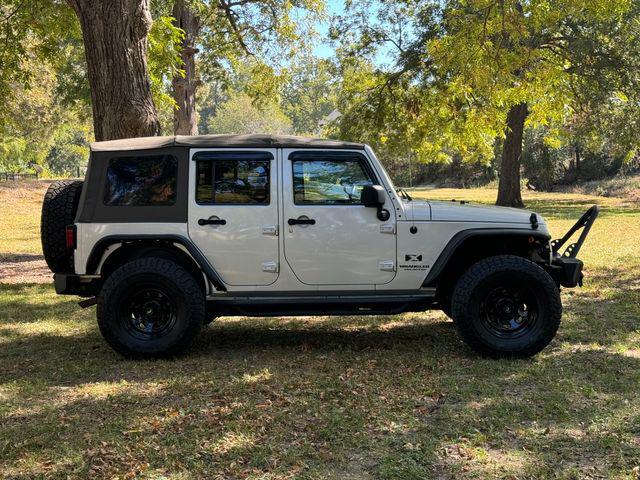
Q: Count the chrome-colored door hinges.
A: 4